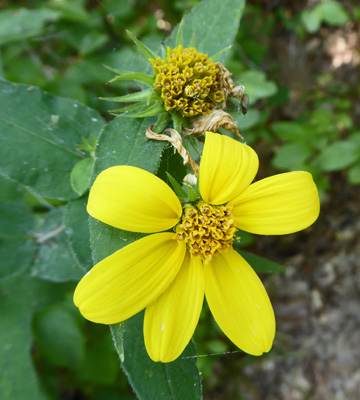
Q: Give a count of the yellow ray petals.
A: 6